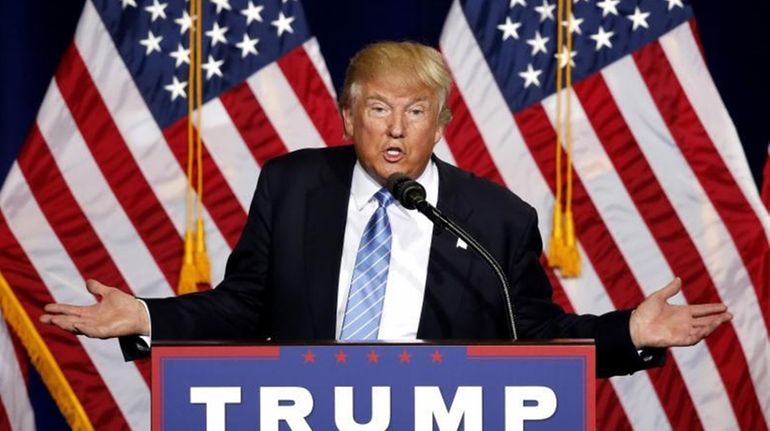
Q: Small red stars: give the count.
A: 5